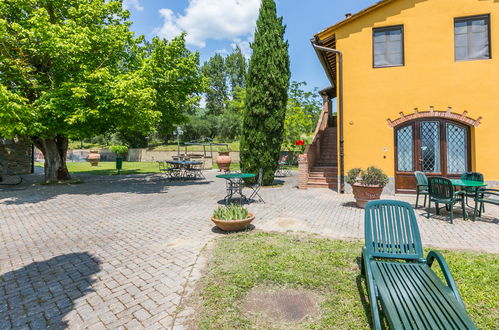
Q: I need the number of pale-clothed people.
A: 0